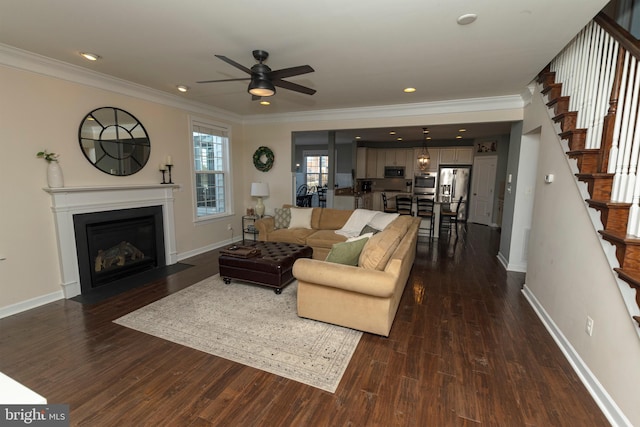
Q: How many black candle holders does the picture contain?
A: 2